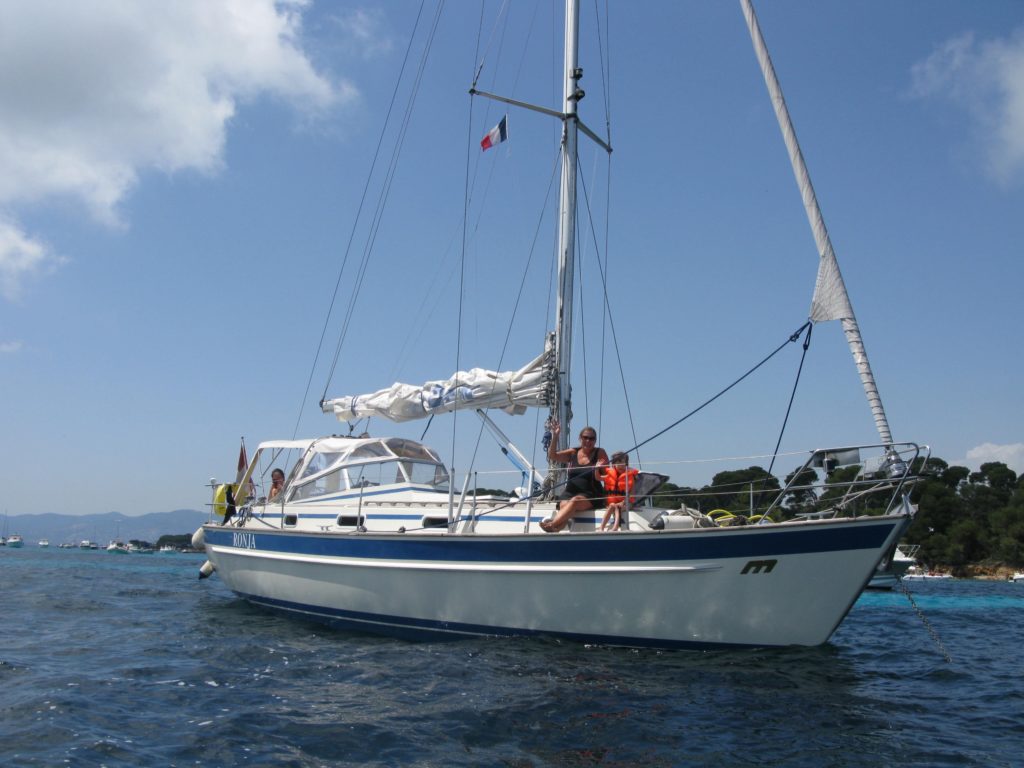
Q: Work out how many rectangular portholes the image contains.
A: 3